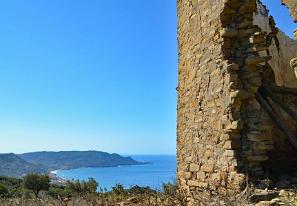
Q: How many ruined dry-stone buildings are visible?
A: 1